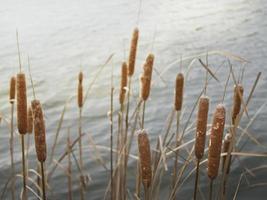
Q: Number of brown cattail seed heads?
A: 14